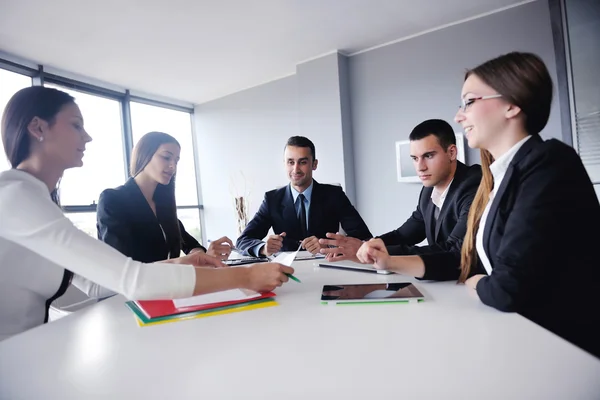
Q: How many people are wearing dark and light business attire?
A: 5